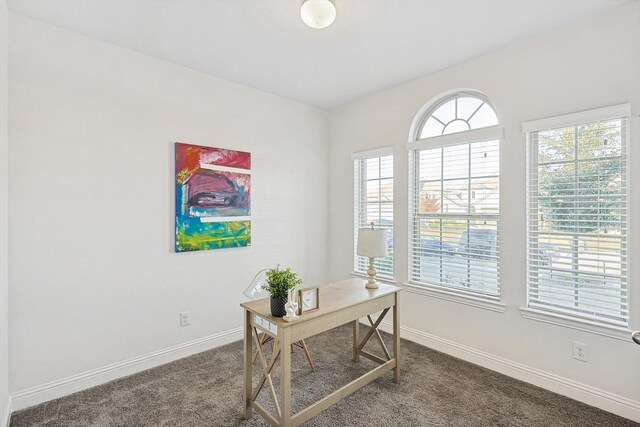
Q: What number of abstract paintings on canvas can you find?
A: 1